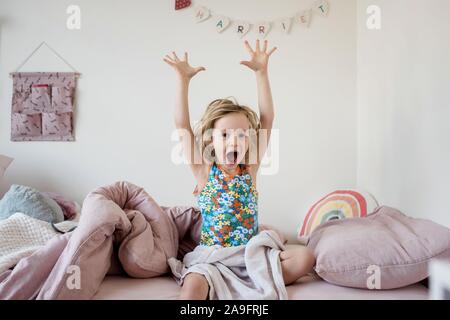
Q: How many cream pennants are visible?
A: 7